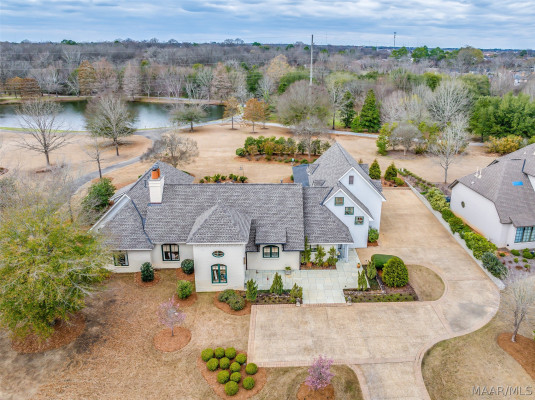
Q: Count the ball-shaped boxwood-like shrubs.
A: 12